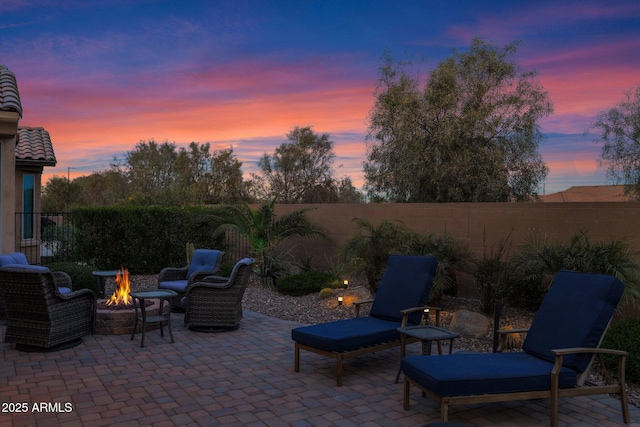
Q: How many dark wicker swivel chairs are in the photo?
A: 4